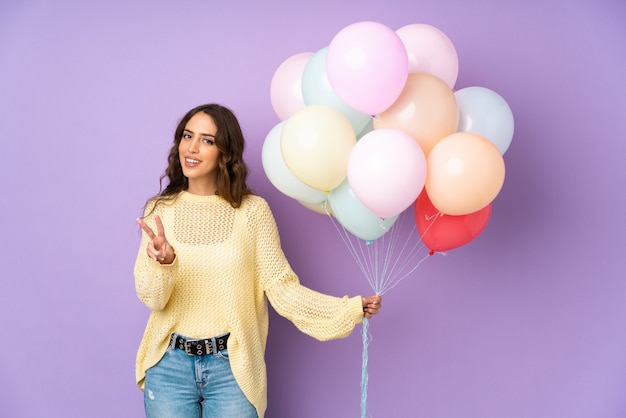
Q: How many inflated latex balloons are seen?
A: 13